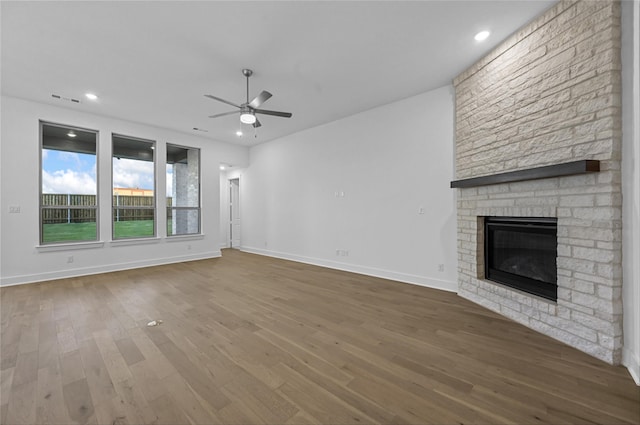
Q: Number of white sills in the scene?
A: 3